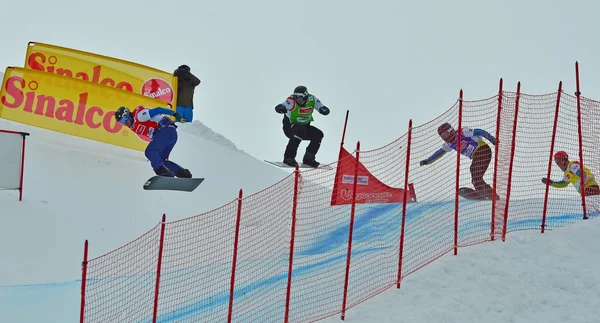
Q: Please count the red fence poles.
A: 11